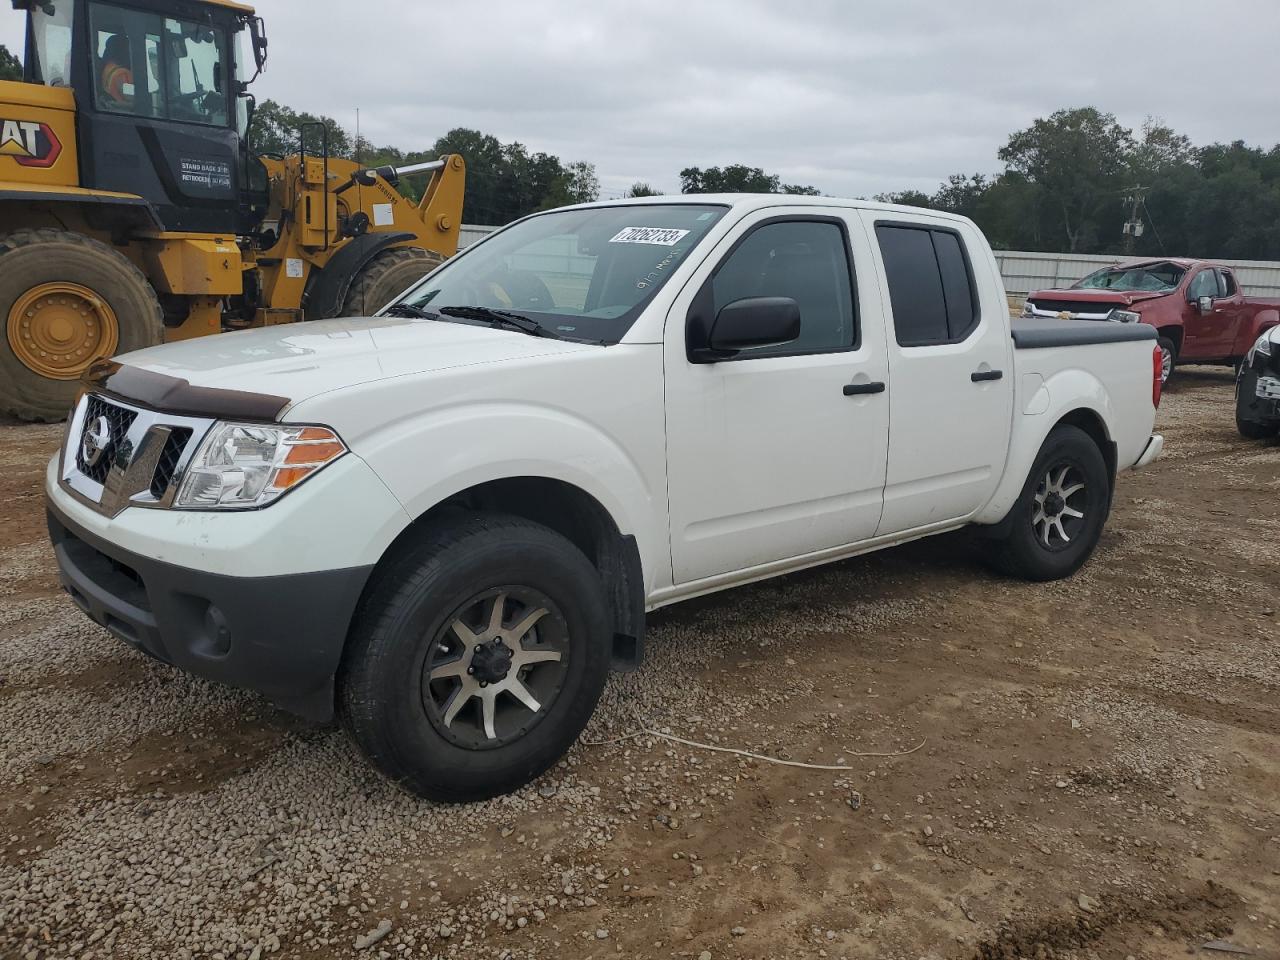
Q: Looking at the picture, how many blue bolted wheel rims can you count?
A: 0